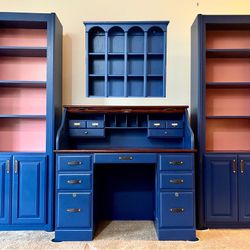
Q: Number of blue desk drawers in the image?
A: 13